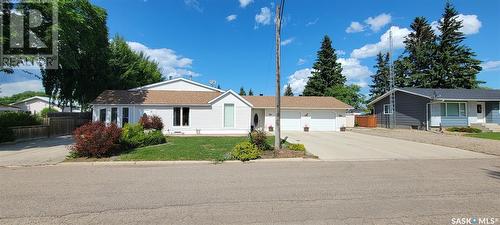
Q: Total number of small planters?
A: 3